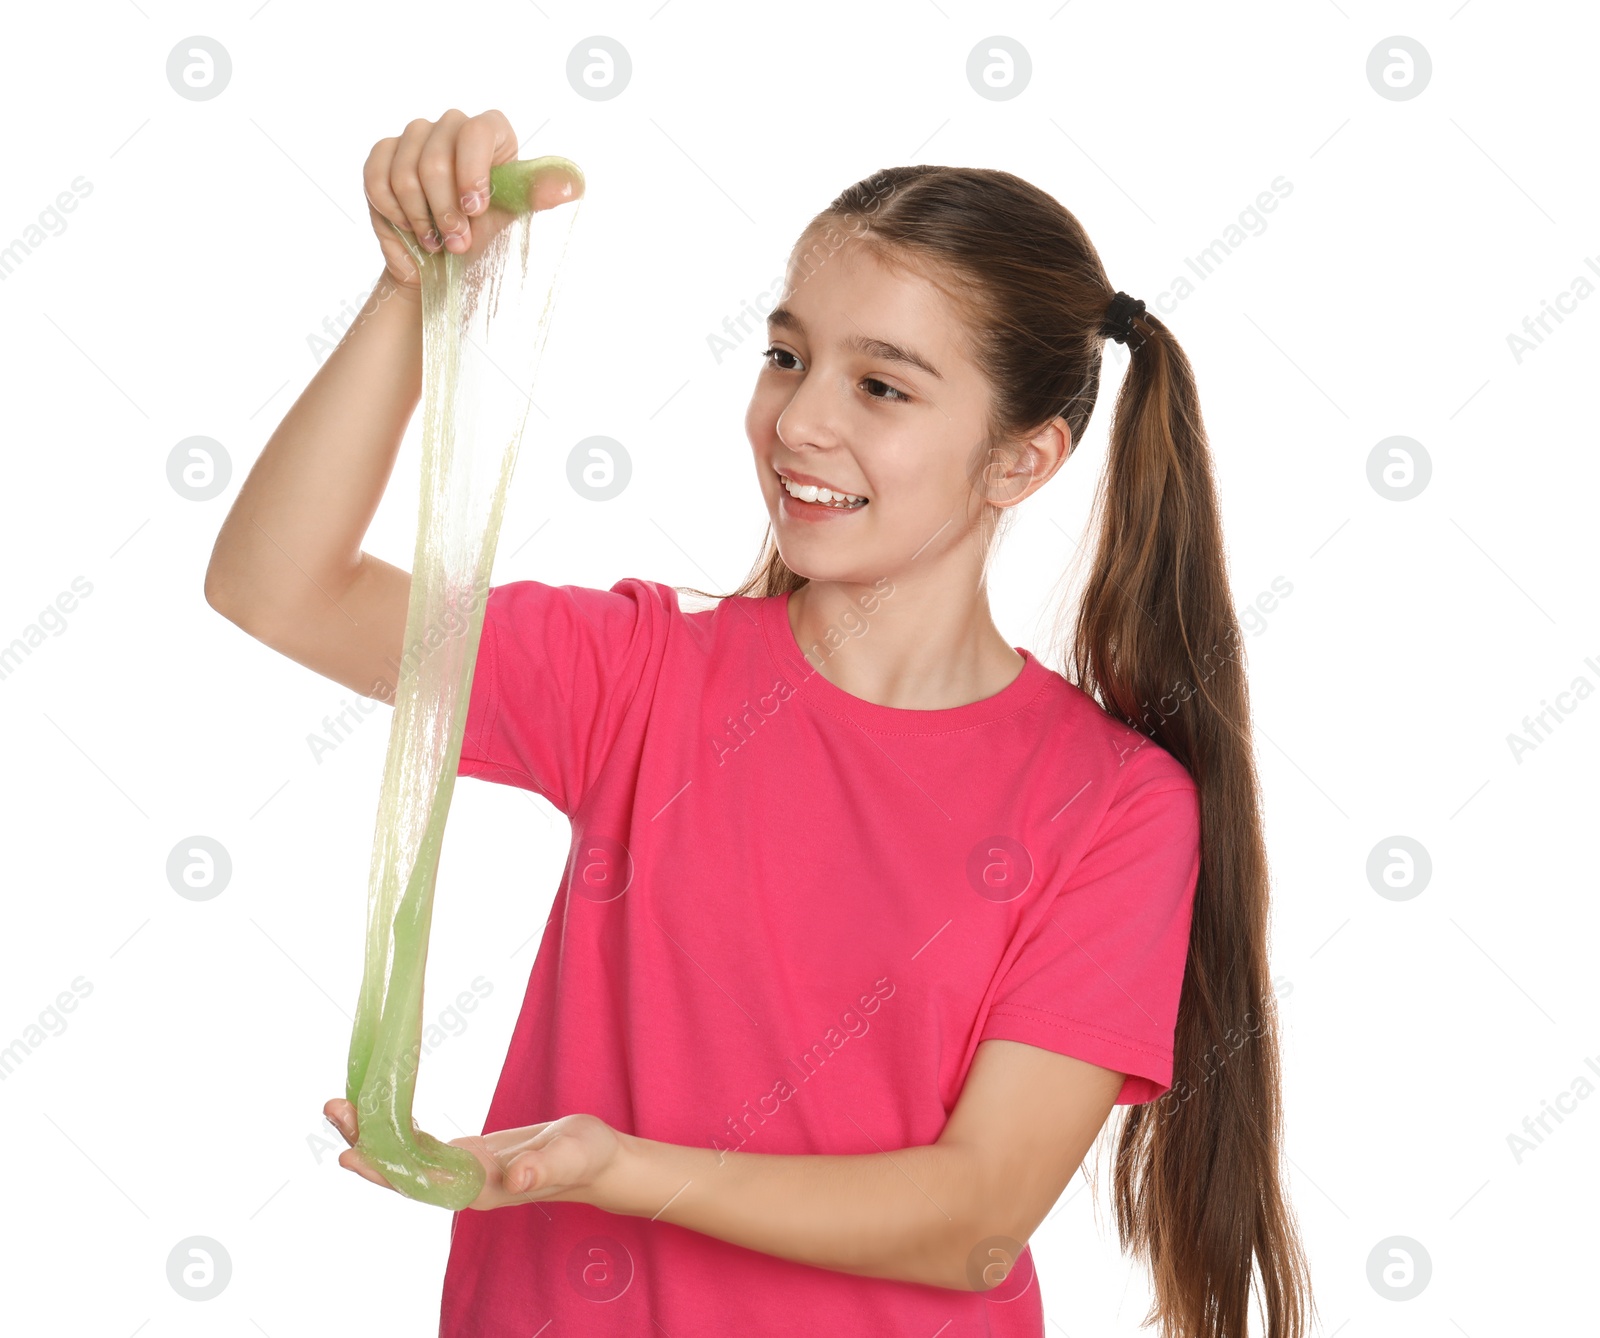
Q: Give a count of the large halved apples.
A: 0